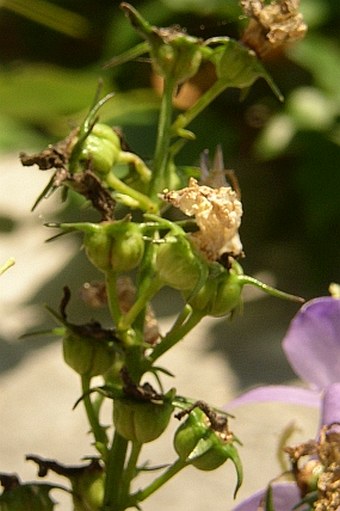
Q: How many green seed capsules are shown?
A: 11